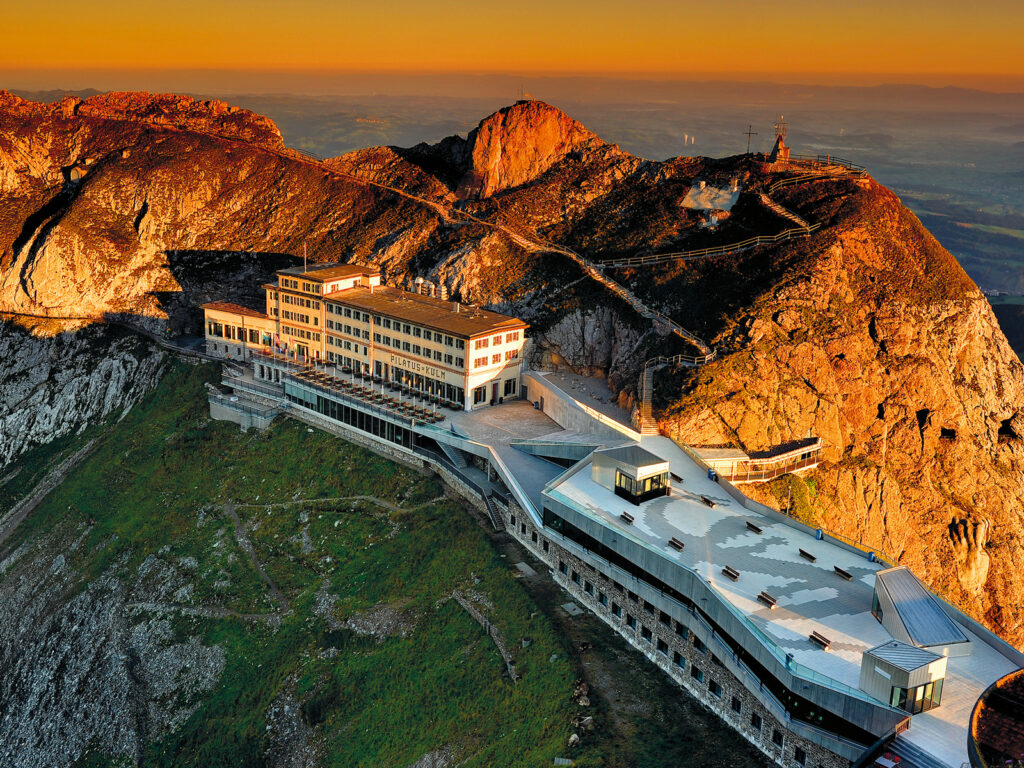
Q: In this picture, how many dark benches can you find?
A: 10